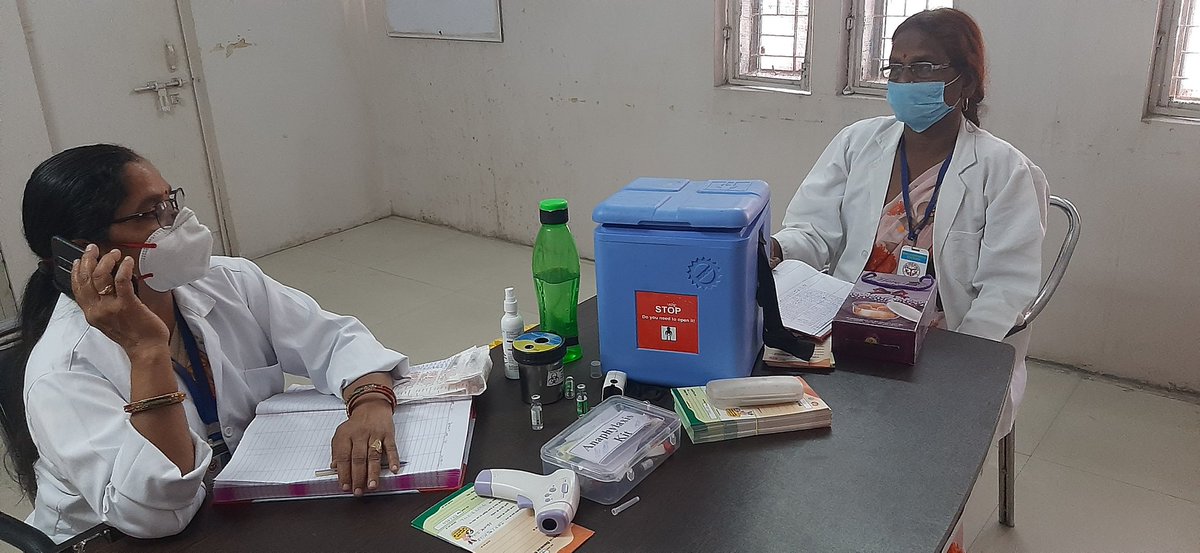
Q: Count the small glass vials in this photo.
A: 3